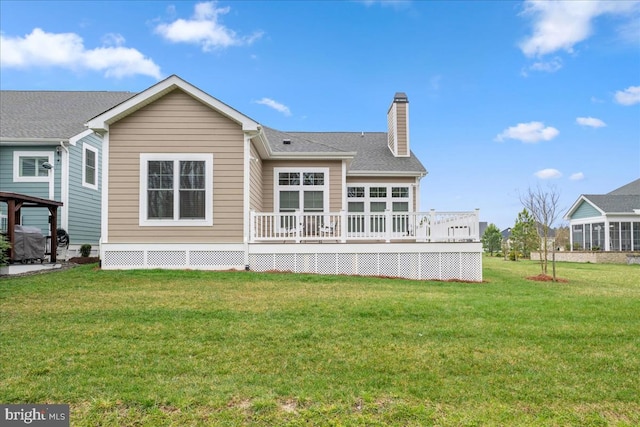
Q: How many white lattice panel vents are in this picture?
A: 14